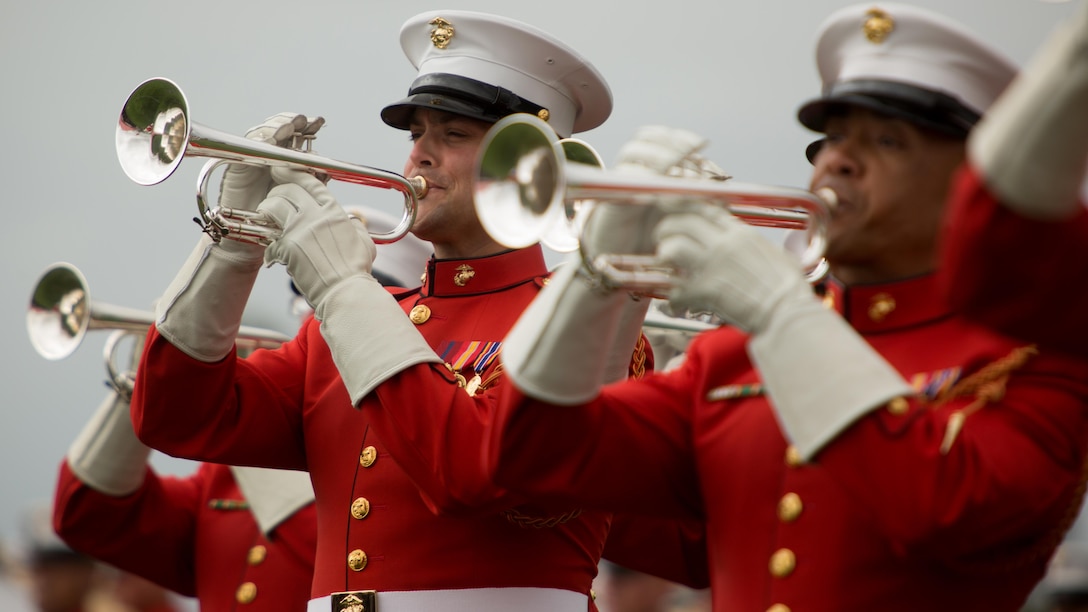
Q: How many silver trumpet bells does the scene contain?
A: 4